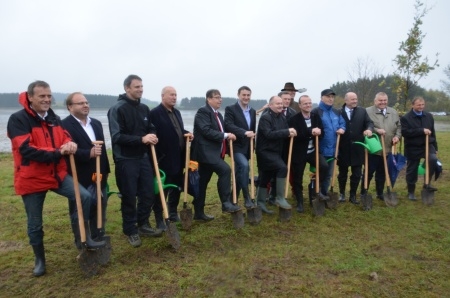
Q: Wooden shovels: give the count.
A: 12